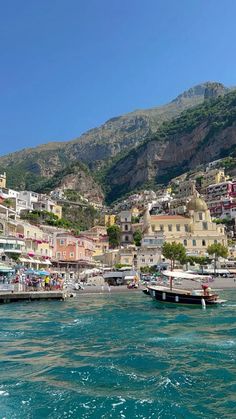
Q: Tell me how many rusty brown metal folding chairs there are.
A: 0